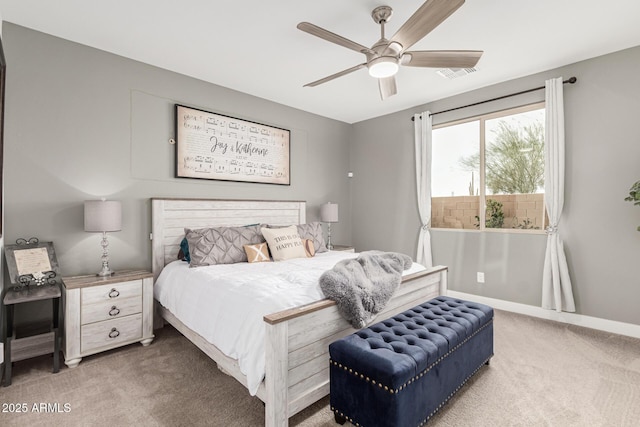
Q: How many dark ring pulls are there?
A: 3